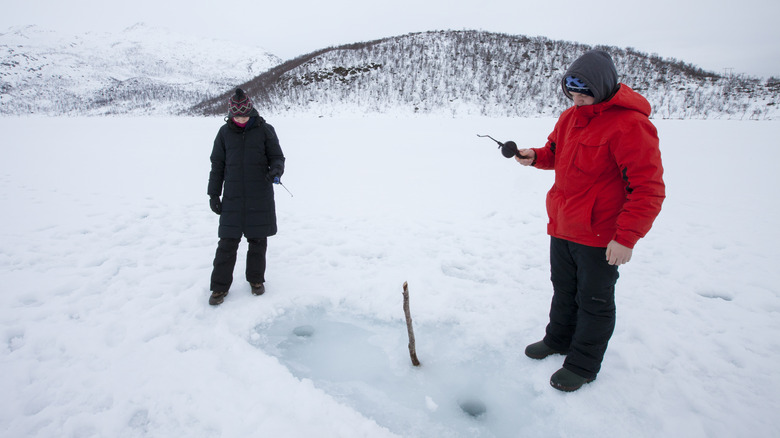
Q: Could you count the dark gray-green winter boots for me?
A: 2